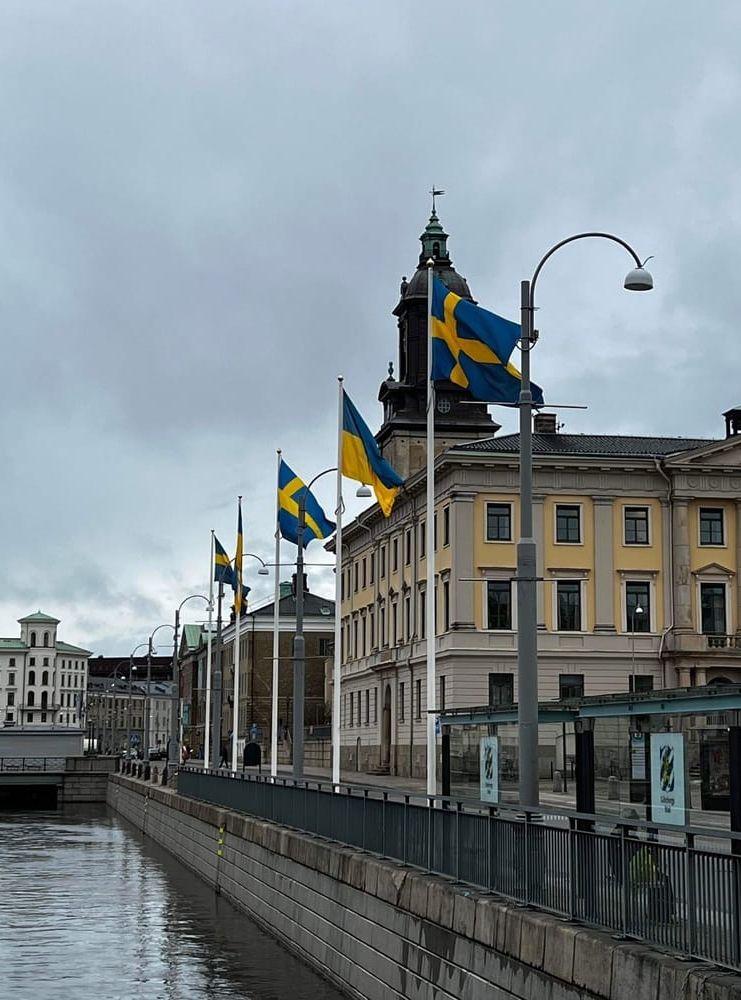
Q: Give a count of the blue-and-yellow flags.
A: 5